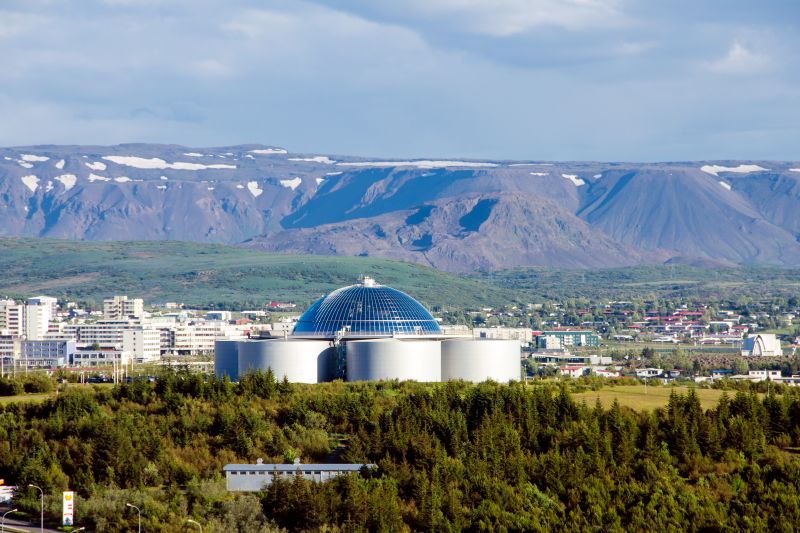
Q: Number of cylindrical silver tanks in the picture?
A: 4